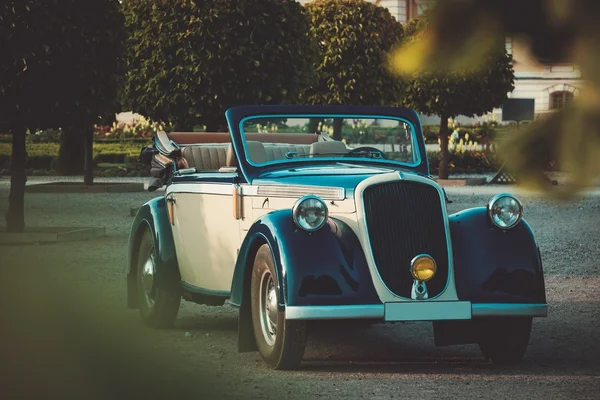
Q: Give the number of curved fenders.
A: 3